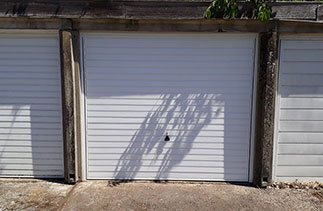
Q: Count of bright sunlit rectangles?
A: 3